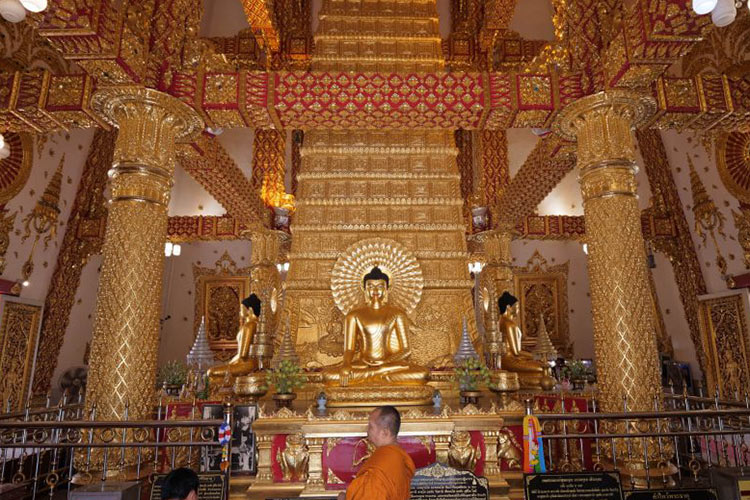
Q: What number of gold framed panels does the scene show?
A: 4